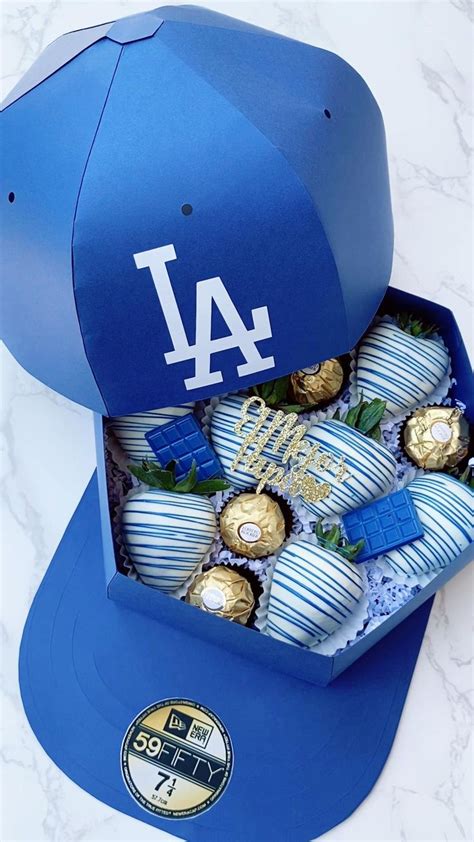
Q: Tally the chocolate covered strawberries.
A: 7